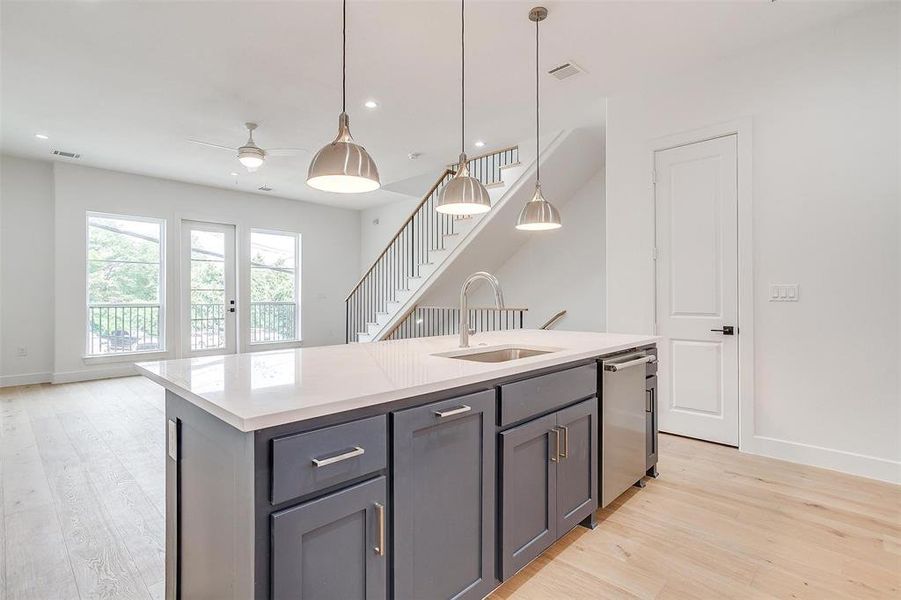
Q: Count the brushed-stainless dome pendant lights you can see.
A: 3